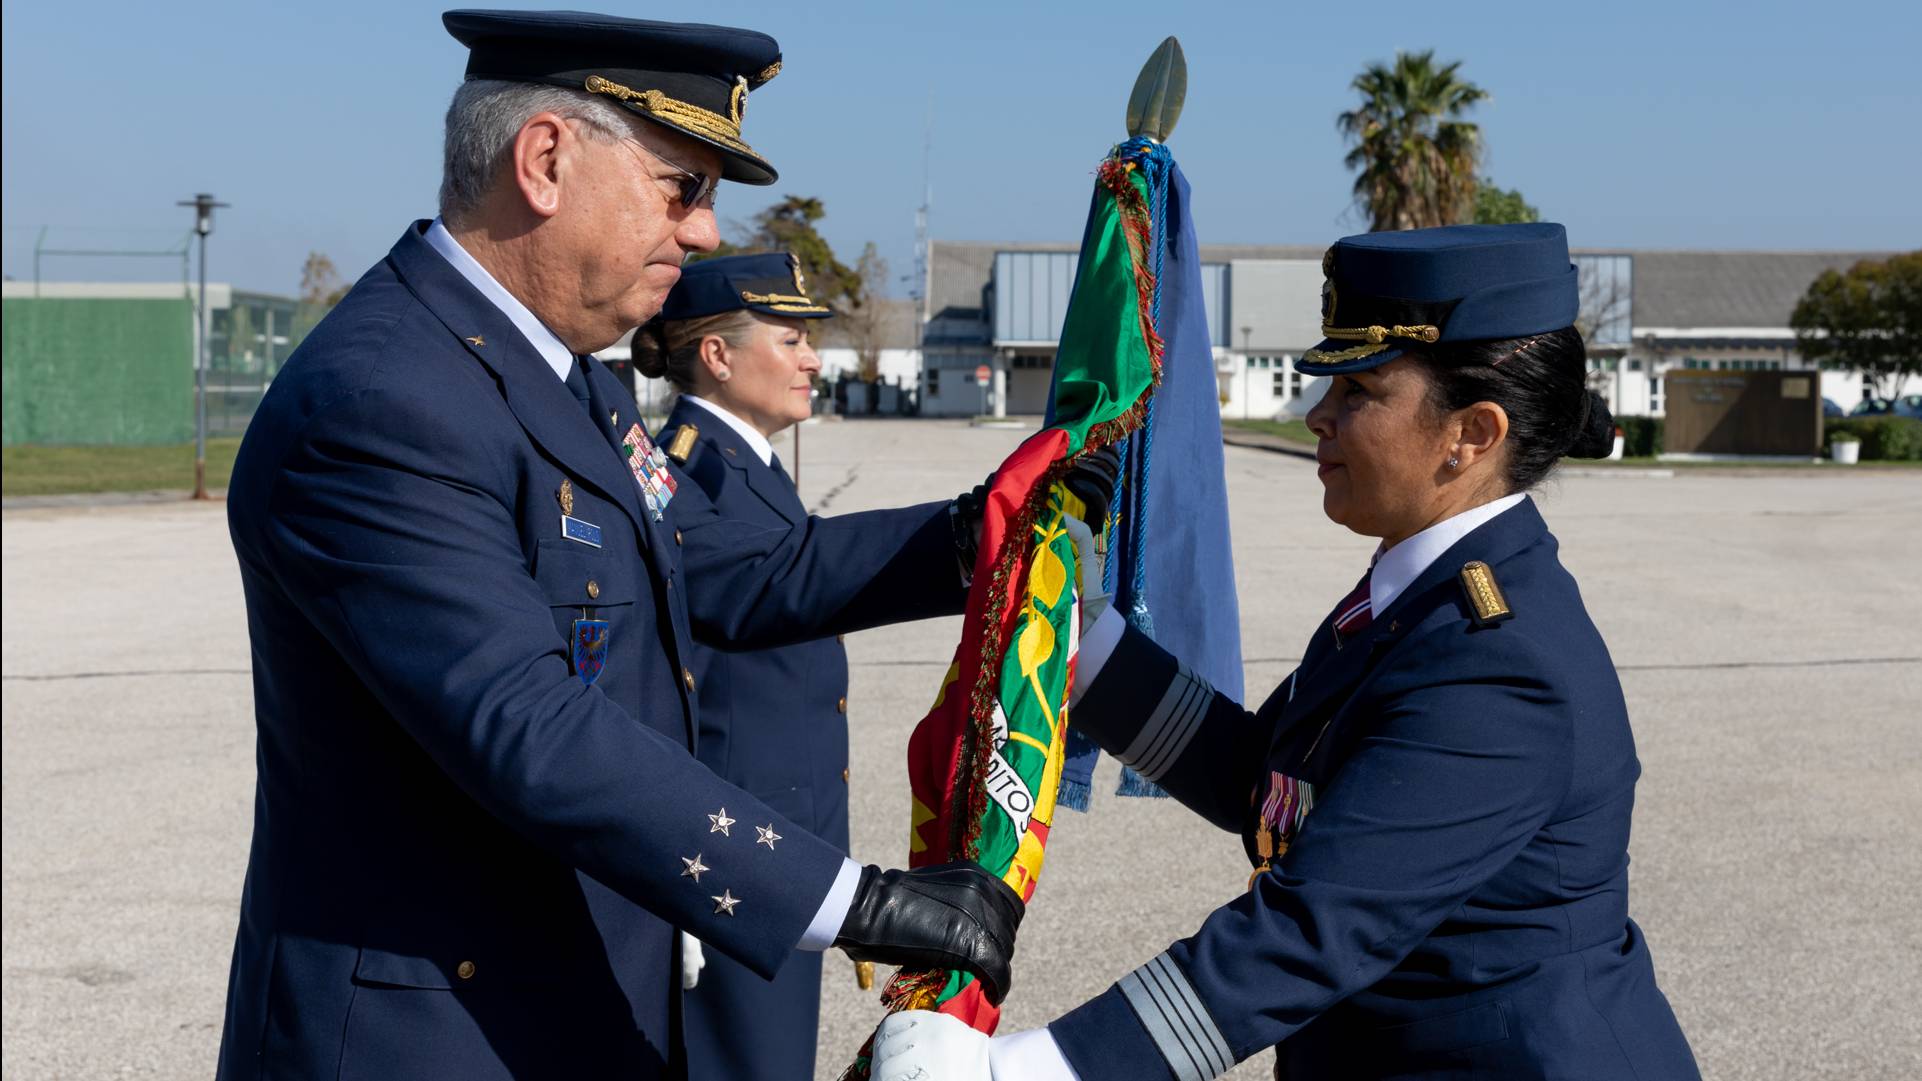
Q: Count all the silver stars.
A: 4